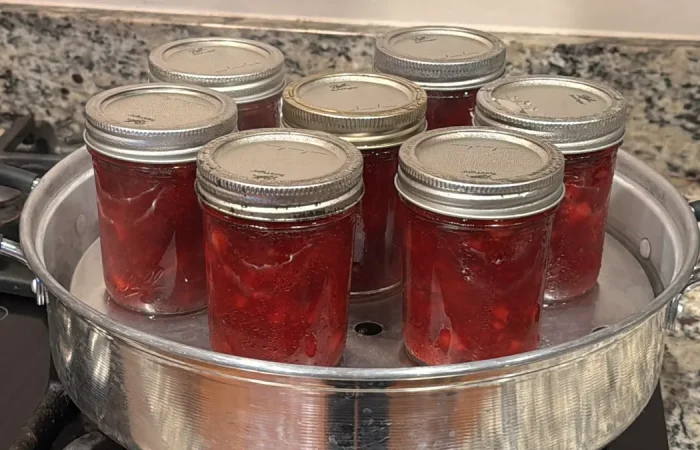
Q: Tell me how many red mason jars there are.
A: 7